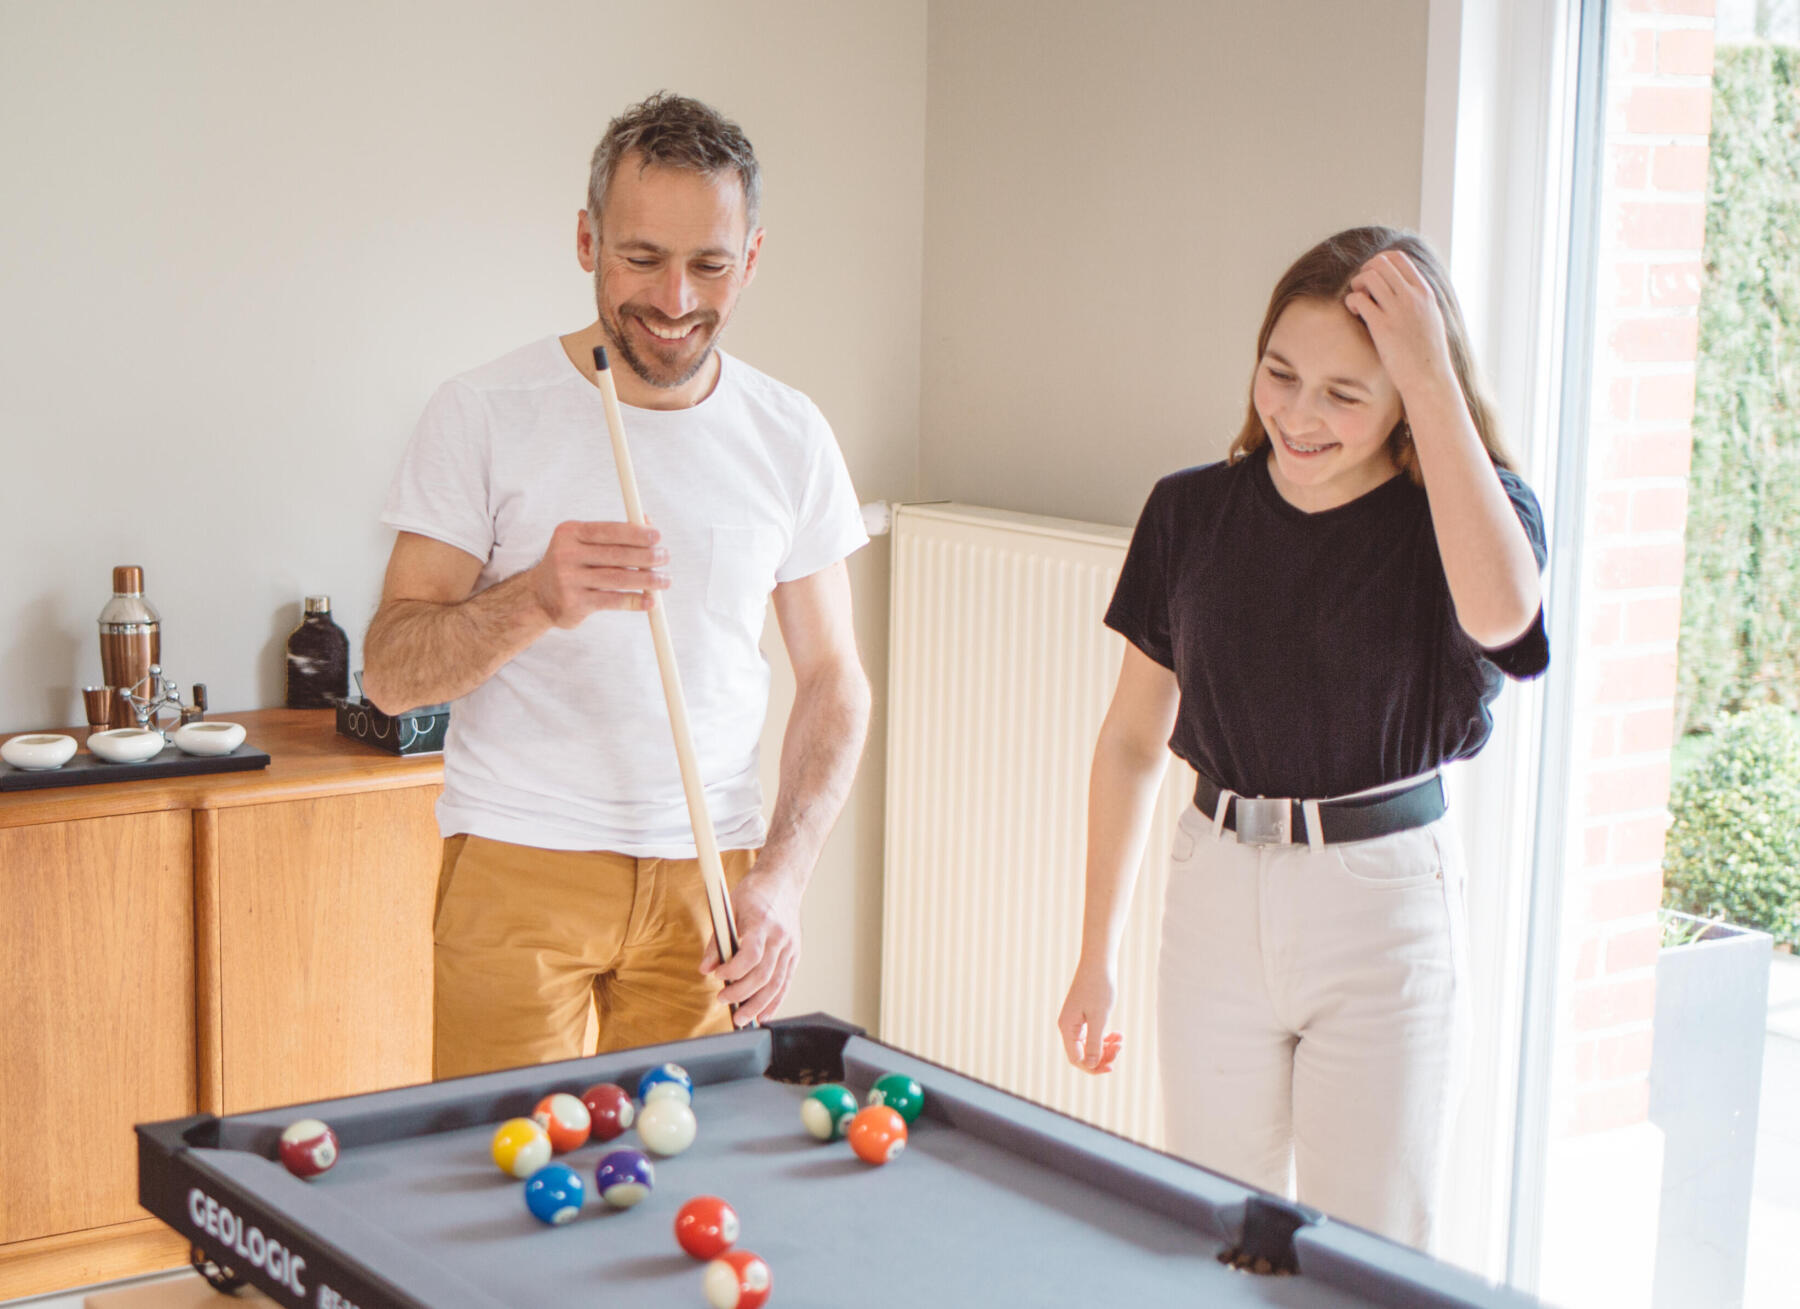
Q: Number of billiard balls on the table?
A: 13